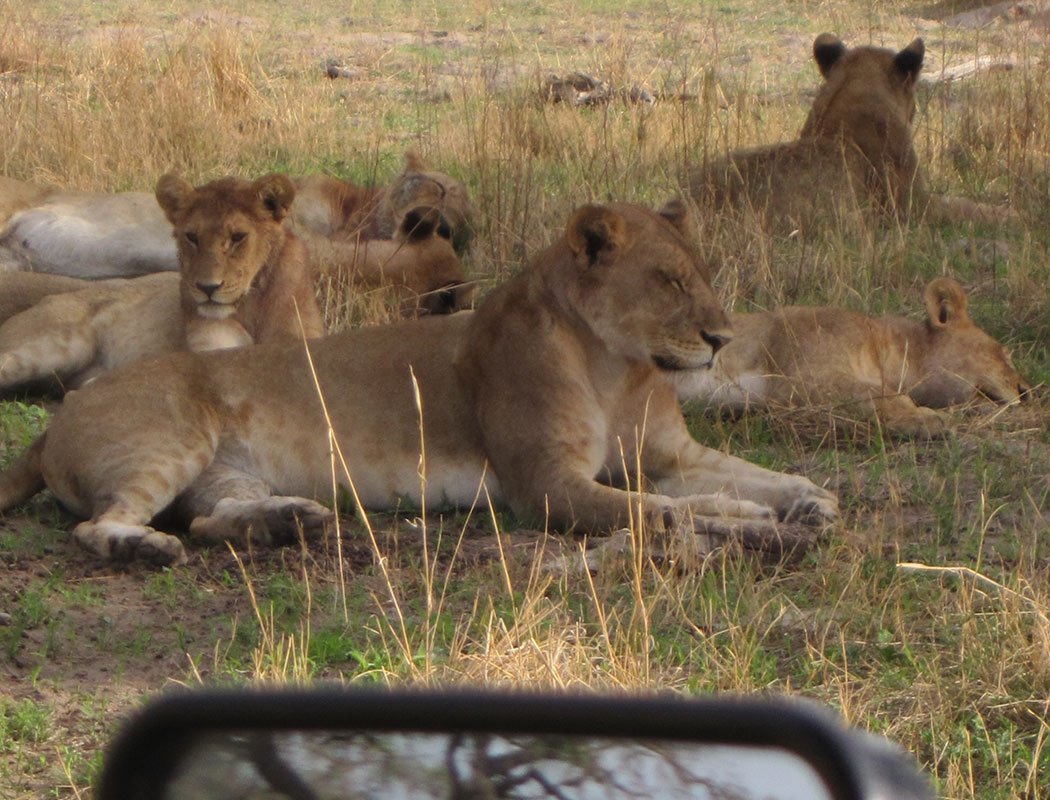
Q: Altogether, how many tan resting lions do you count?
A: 6